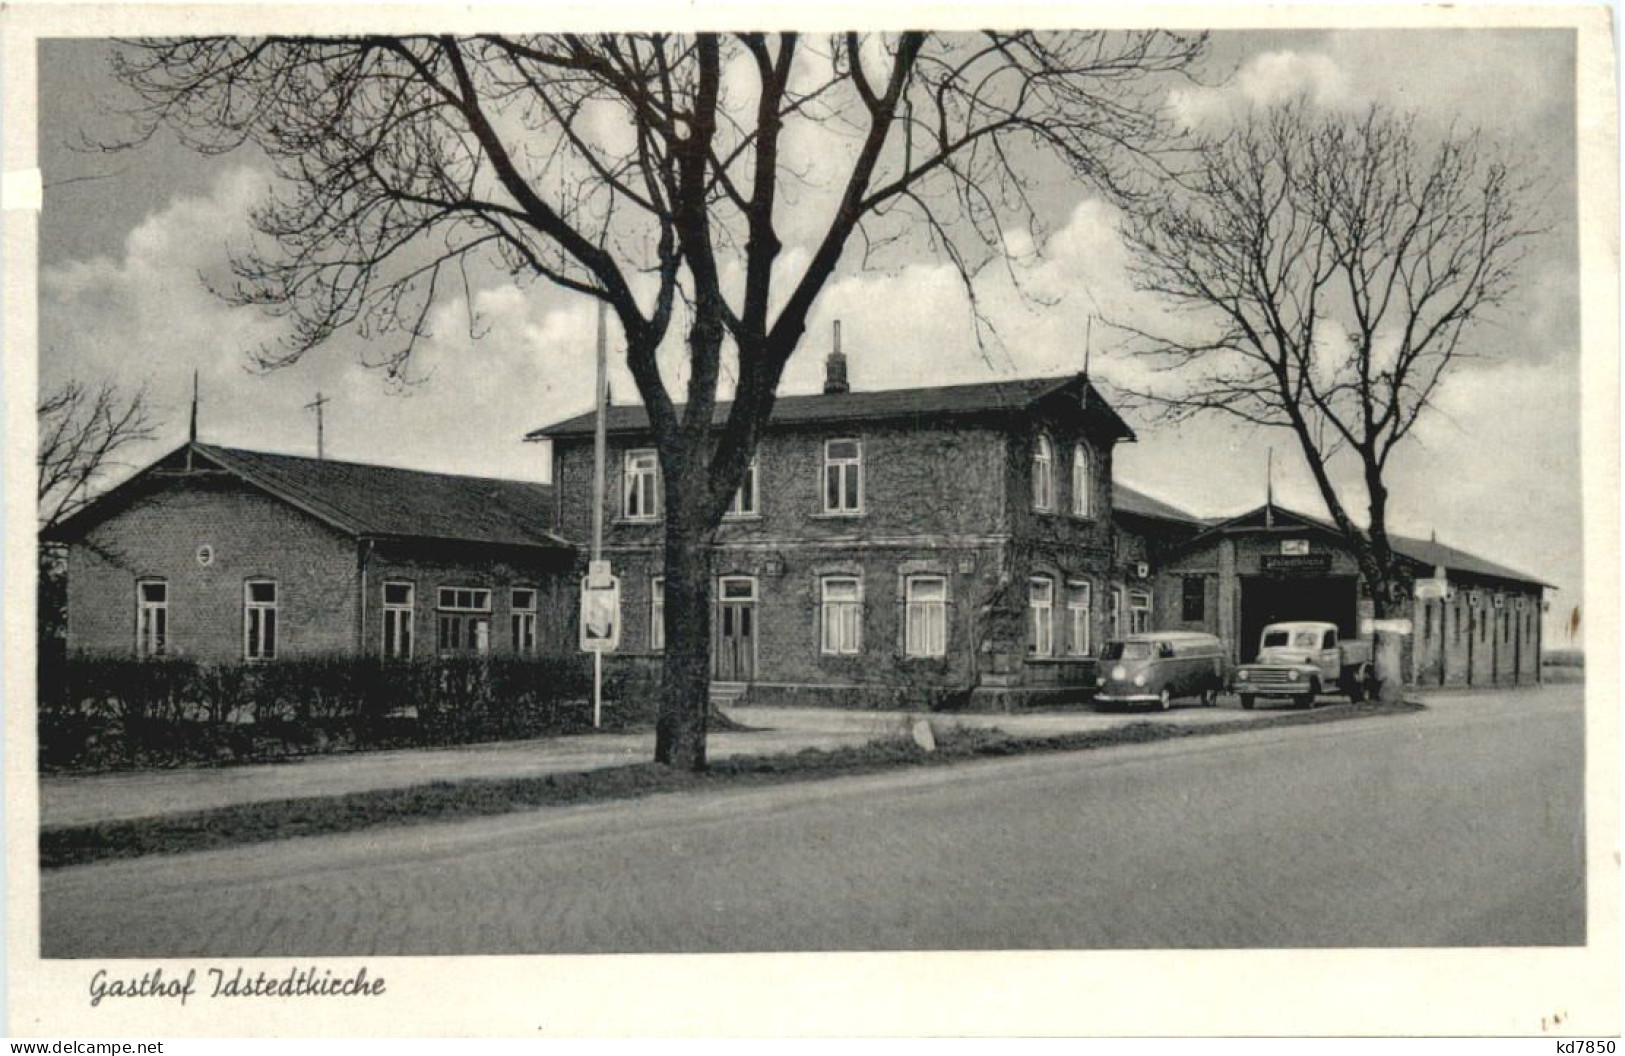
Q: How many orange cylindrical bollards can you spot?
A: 0